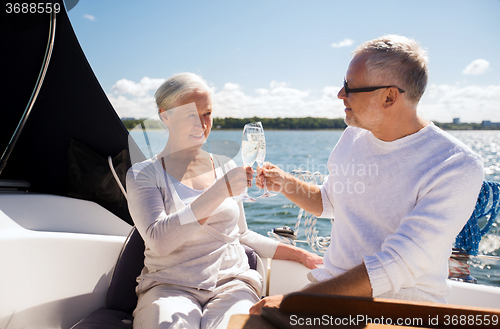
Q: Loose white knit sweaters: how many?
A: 1